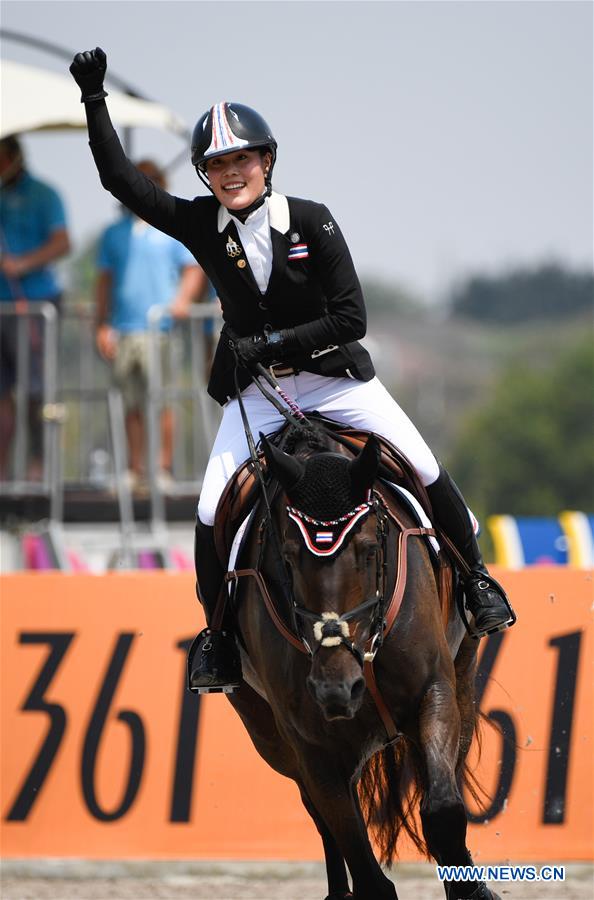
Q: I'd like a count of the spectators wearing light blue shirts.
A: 2